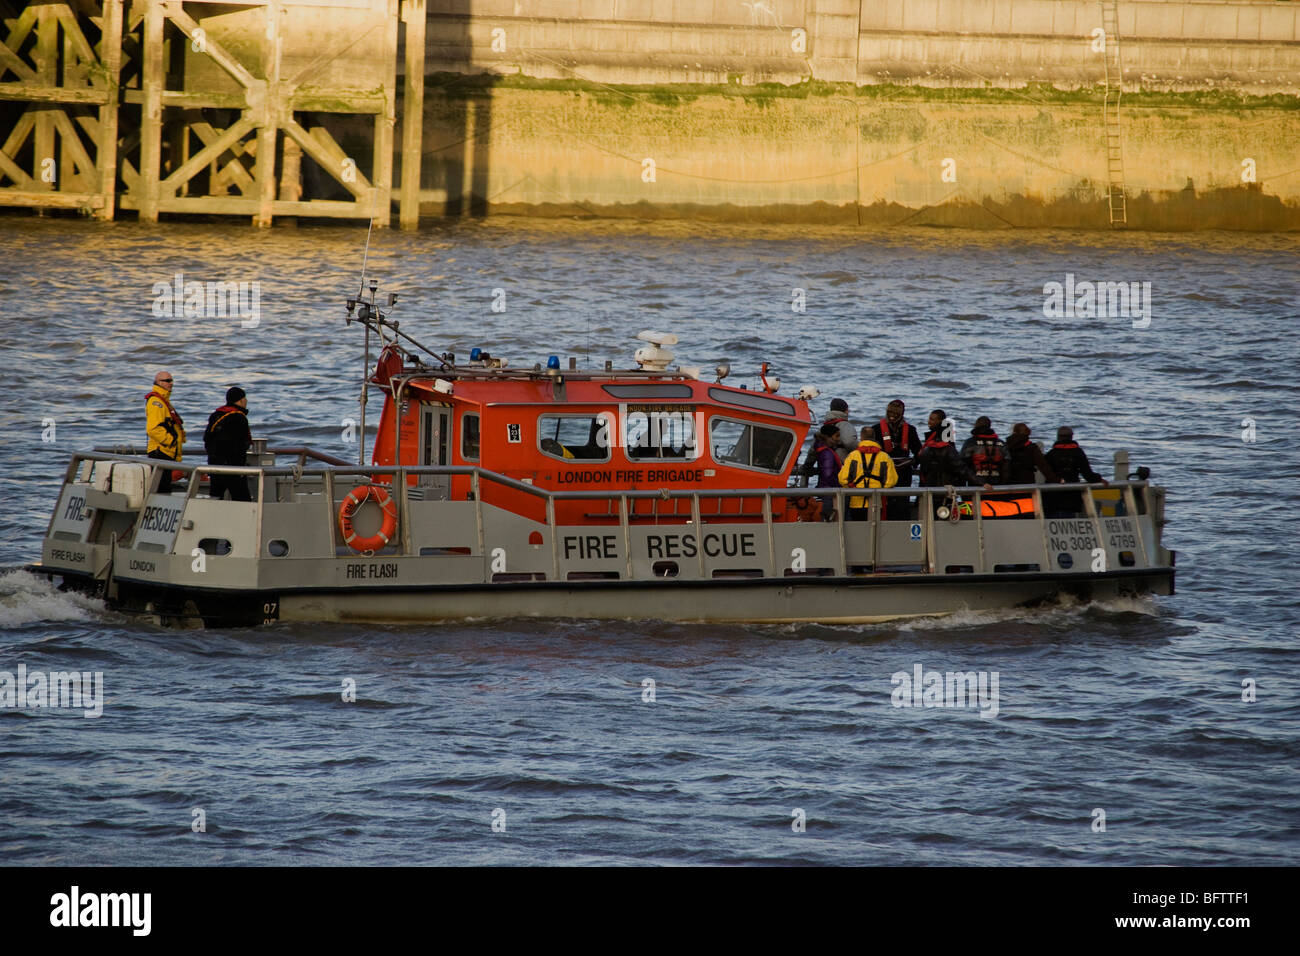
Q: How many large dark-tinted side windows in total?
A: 3